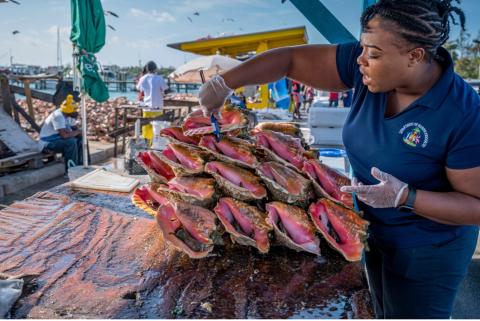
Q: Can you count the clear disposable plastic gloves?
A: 2